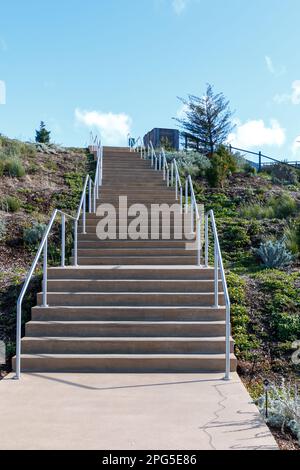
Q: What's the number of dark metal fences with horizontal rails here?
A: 1